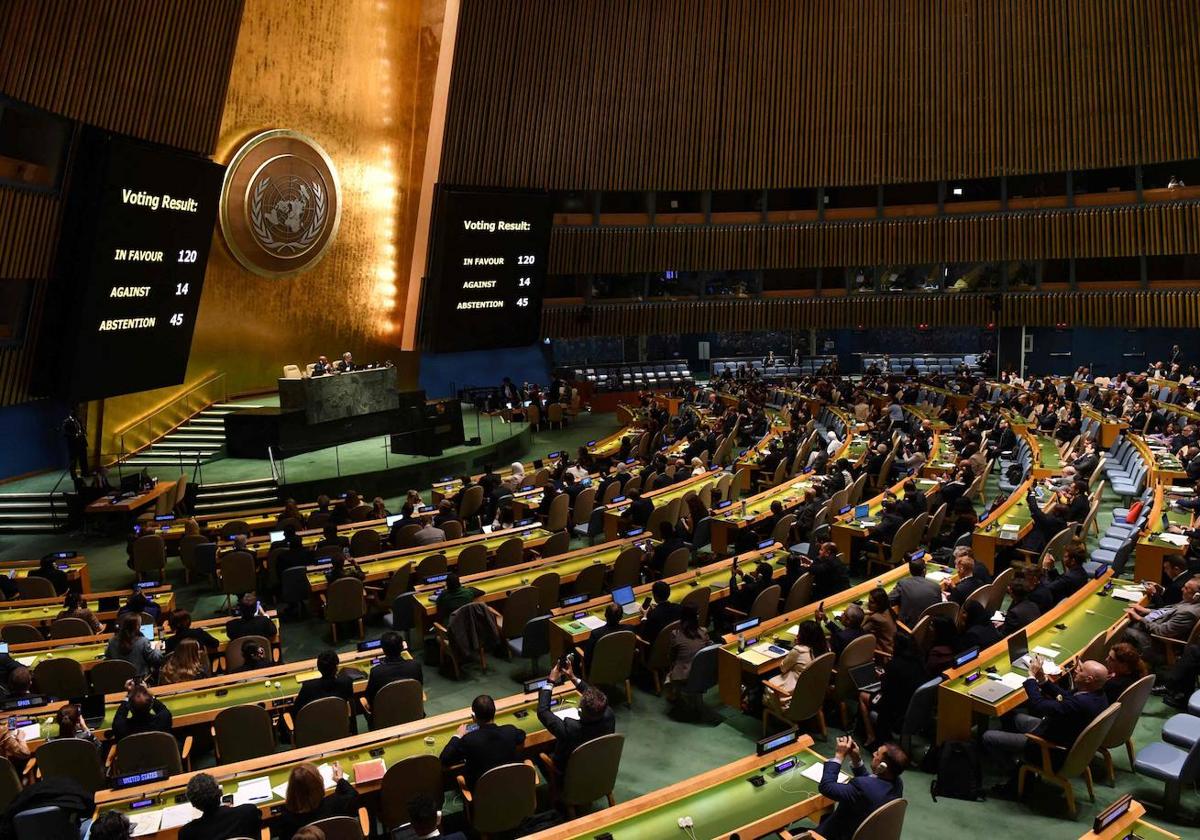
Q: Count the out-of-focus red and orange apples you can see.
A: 0